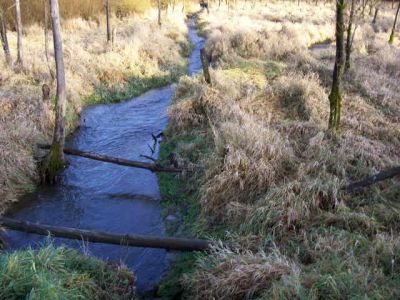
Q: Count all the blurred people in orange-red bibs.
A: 0